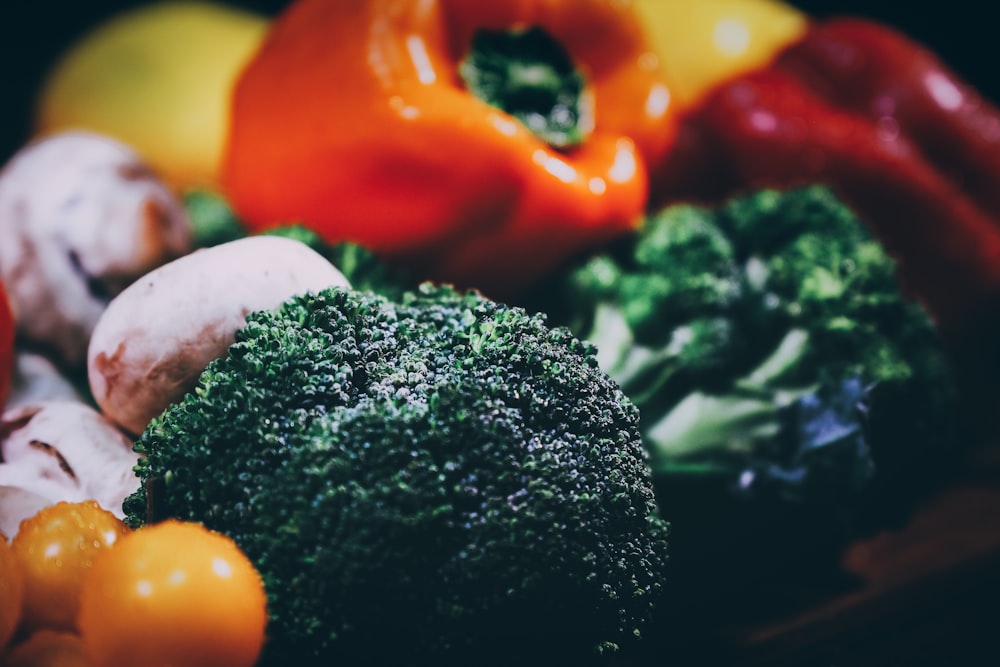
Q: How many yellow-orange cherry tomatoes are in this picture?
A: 4